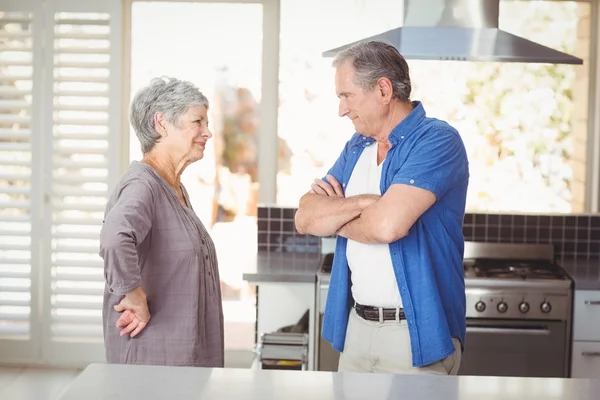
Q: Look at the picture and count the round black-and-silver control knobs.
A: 4